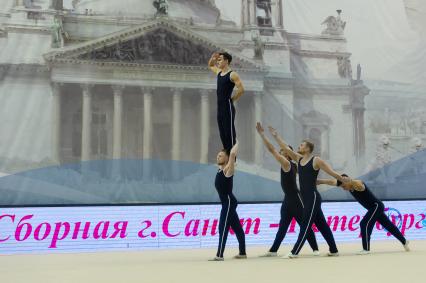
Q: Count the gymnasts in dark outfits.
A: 5